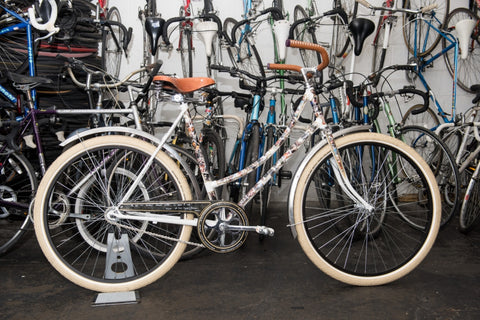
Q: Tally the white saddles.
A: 3